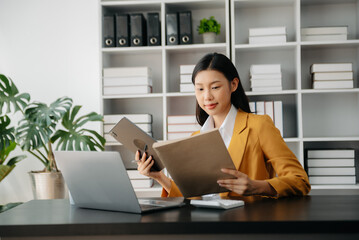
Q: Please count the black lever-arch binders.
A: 6